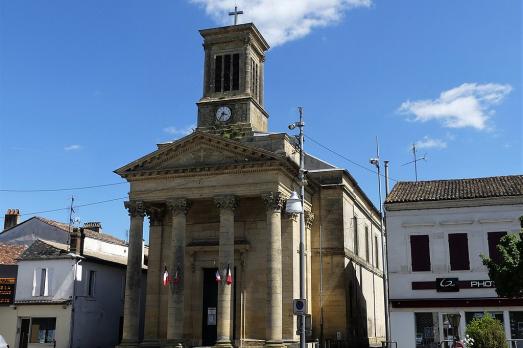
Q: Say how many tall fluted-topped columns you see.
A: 4